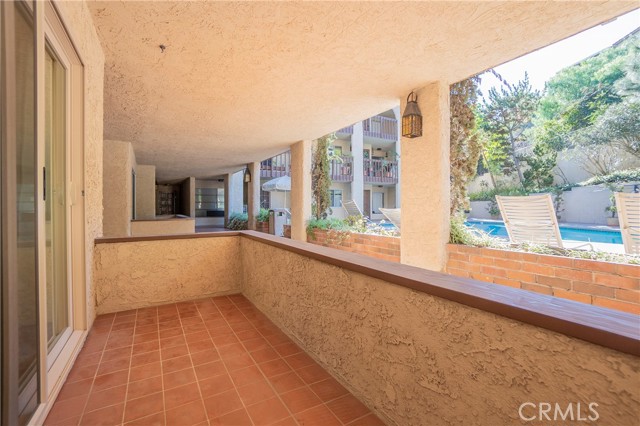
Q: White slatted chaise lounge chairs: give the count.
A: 4